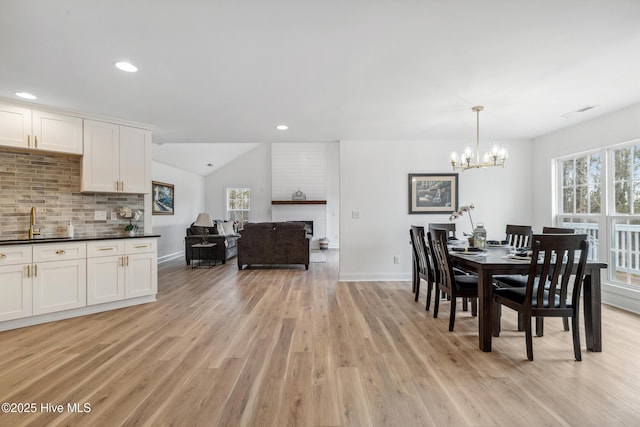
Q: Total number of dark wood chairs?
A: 6